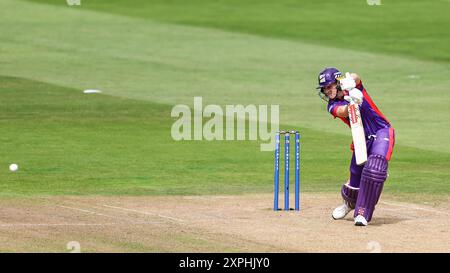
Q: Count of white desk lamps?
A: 0